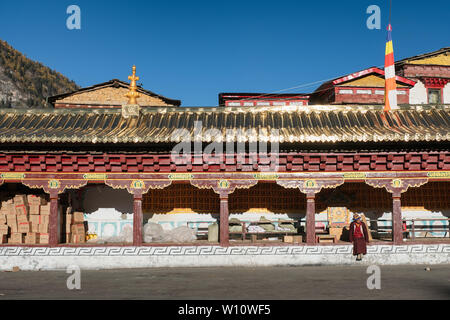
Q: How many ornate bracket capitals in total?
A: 5